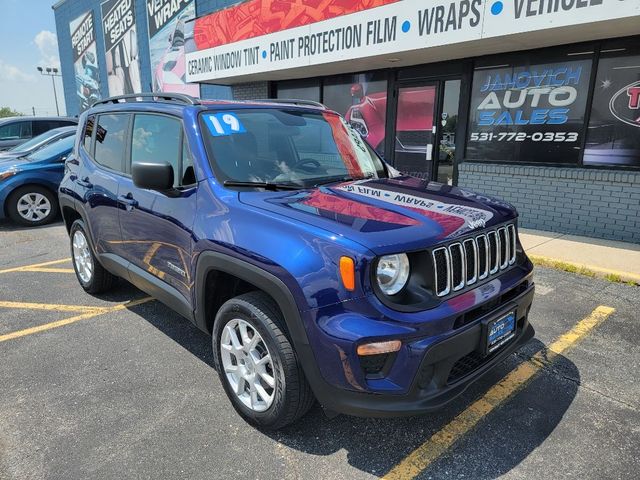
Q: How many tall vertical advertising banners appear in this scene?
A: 3